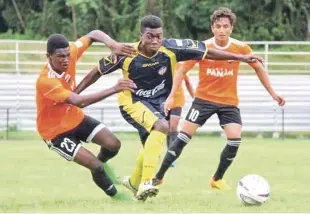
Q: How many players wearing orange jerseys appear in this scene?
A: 3